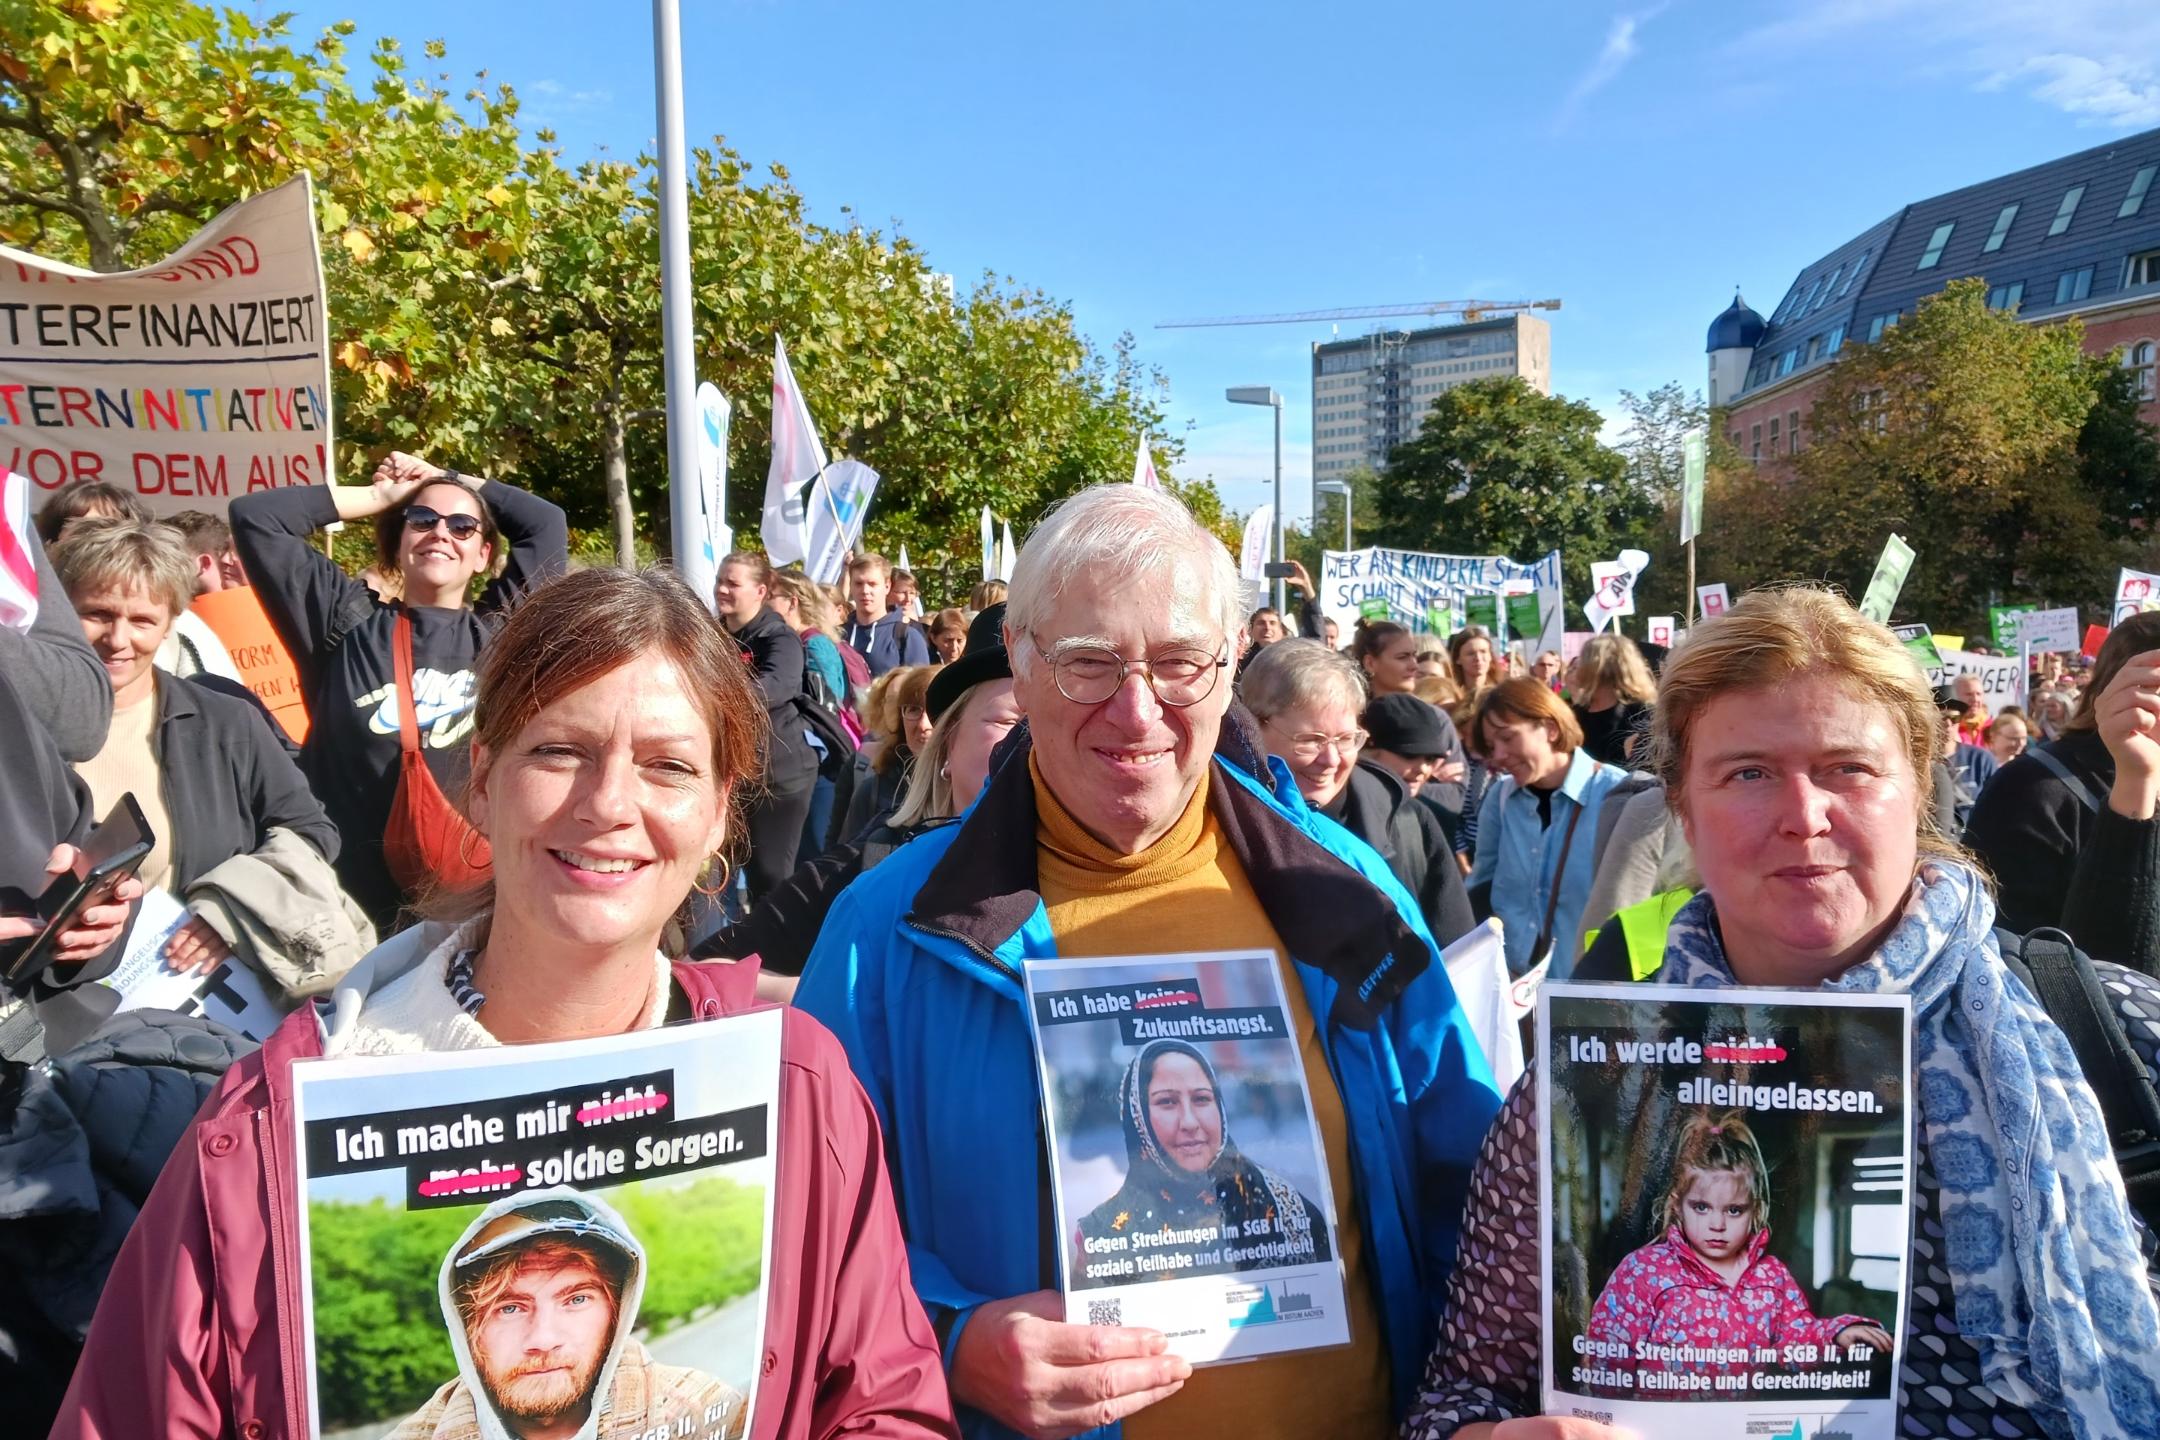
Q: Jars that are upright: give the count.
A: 0